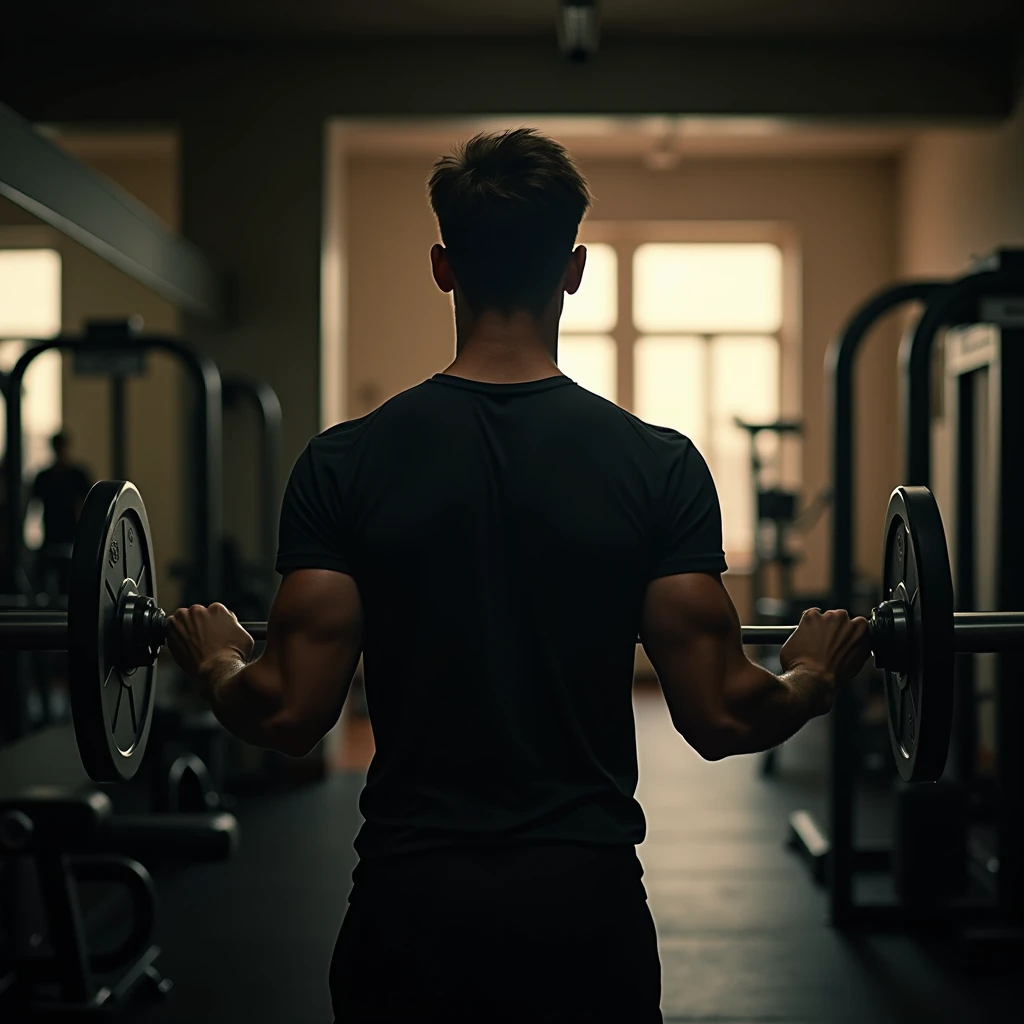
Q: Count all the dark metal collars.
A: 2